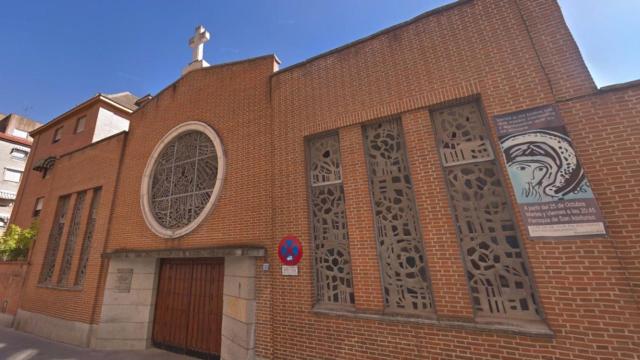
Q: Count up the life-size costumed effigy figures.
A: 0